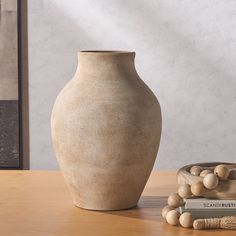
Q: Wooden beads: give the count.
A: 10